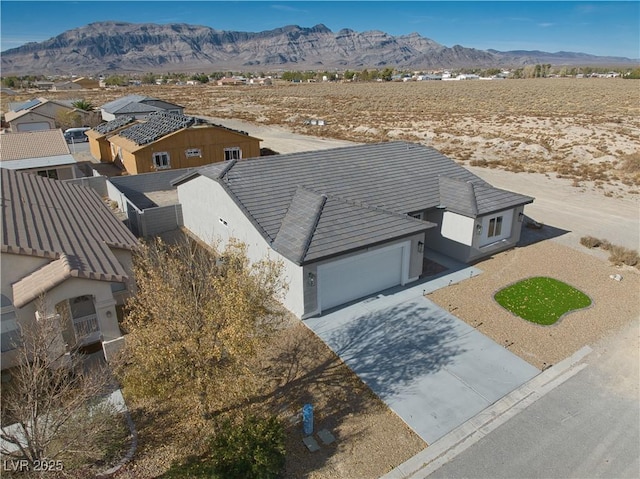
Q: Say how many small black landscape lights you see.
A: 7